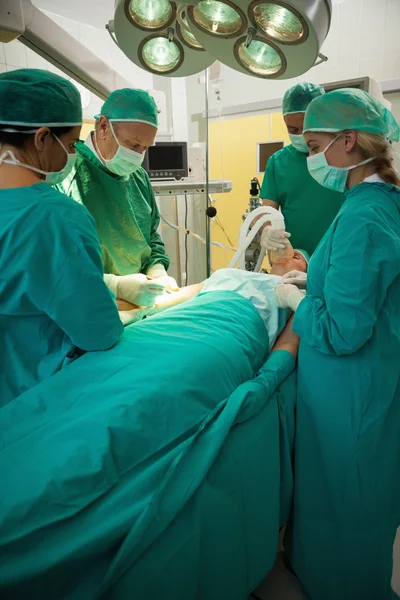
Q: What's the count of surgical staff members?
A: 4